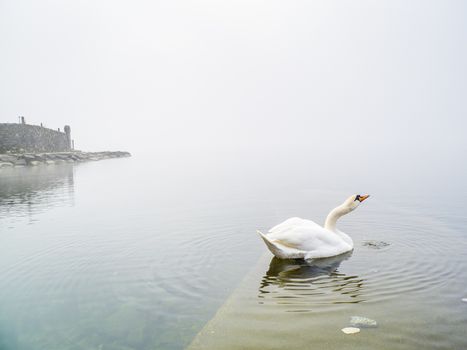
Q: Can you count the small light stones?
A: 2